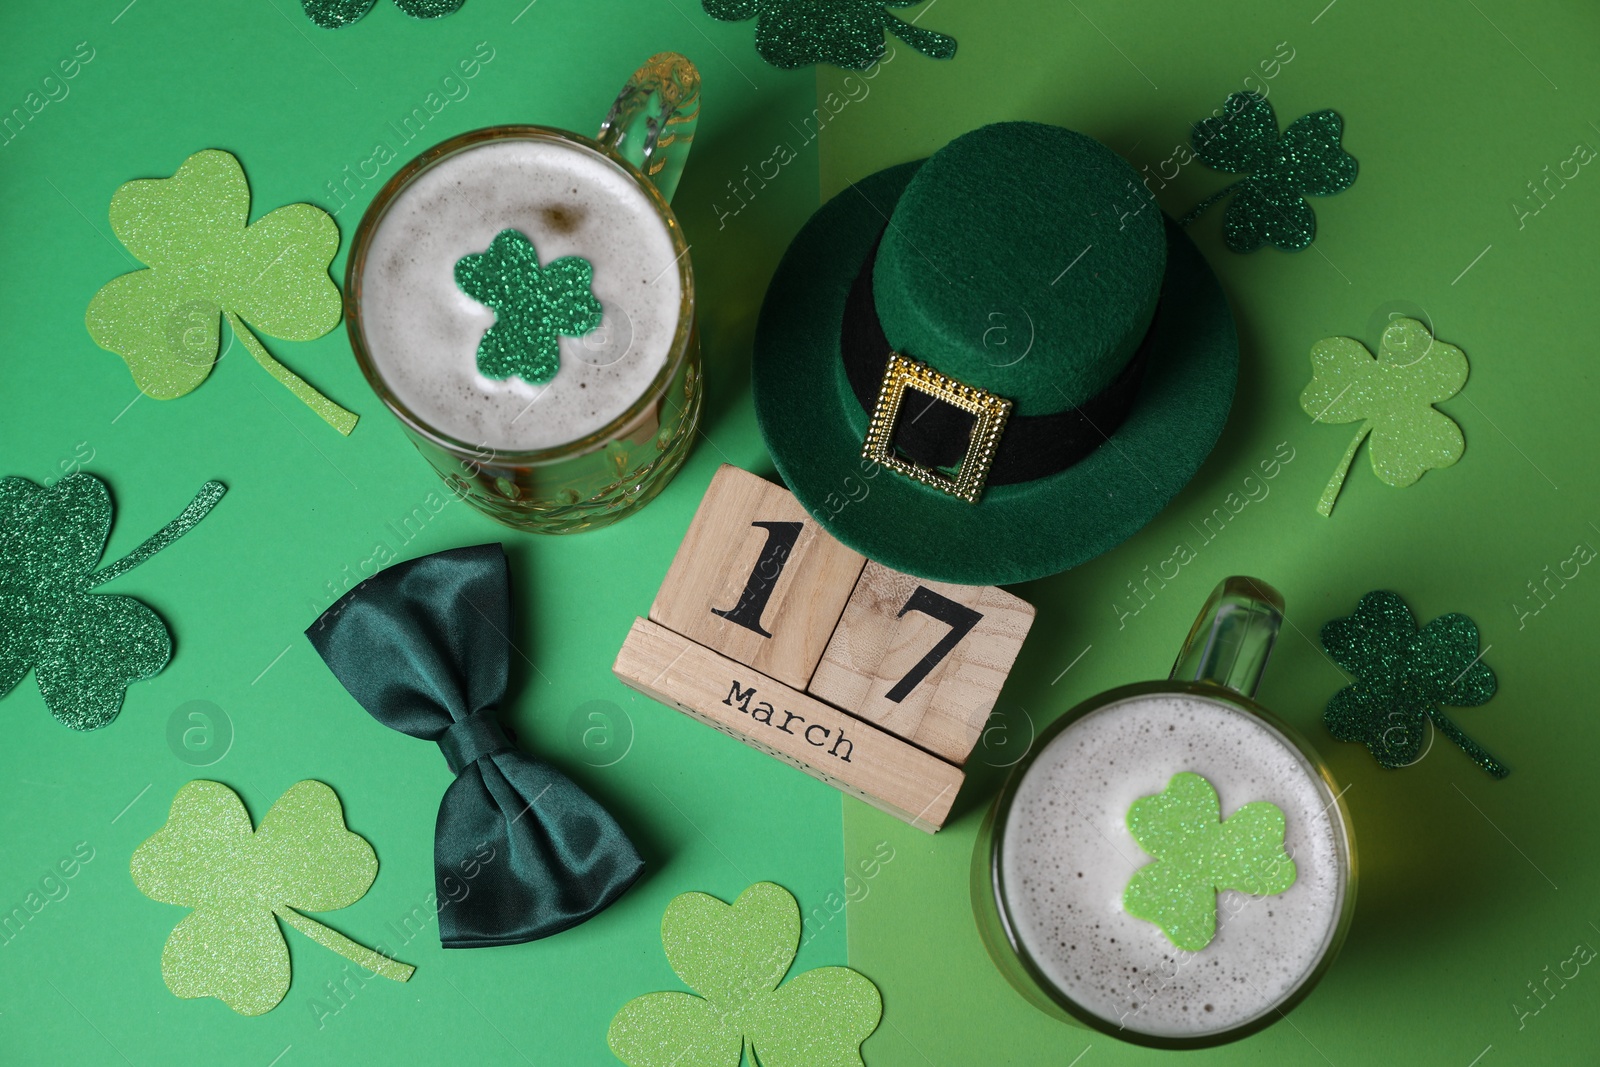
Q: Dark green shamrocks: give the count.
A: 6